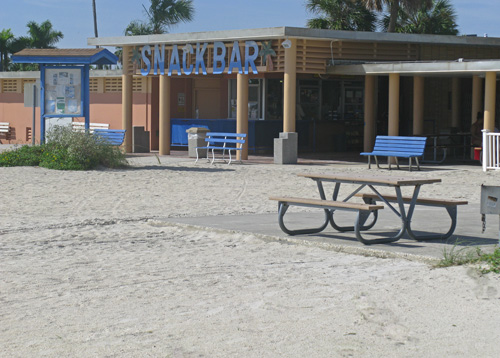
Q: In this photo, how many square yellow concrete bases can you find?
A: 0